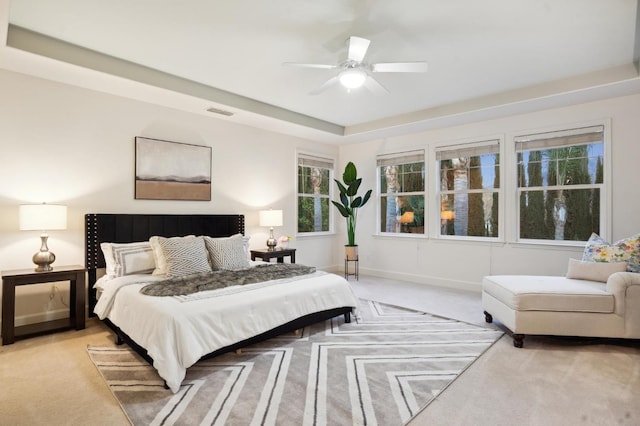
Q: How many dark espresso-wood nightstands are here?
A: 2